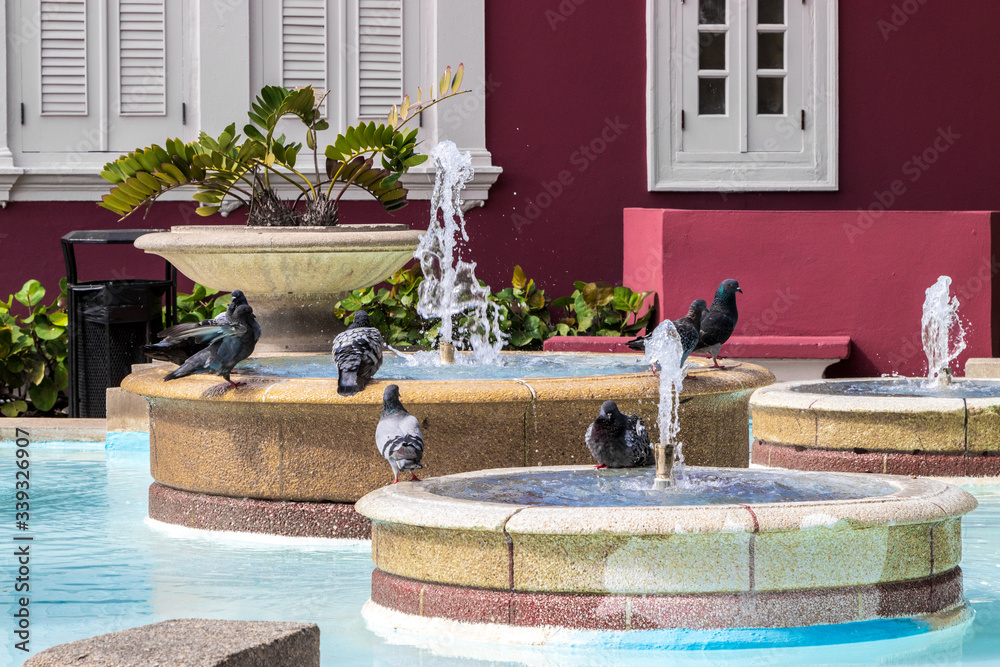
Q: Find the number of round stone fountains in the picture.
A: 3